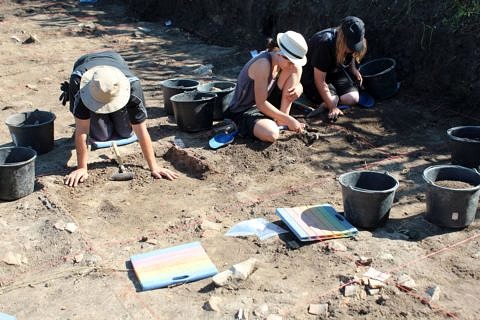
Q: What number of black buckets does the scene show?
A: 9